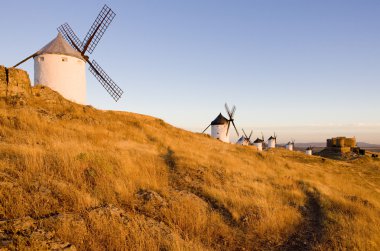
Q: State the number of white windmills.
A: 7